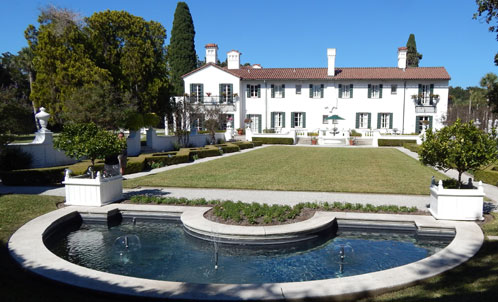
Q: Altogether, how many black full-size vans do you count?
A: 0